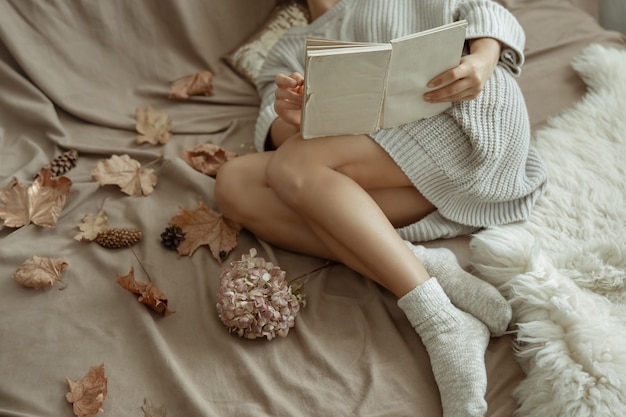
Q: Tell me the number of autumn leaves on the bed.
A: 11